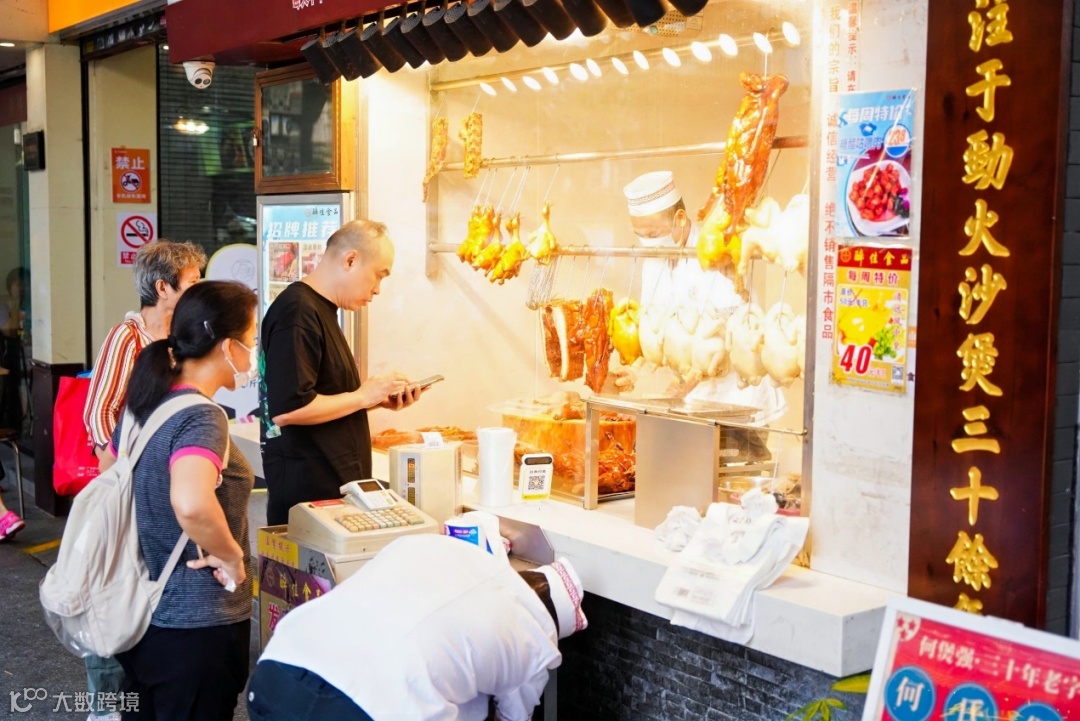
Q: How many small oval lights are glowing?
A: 13